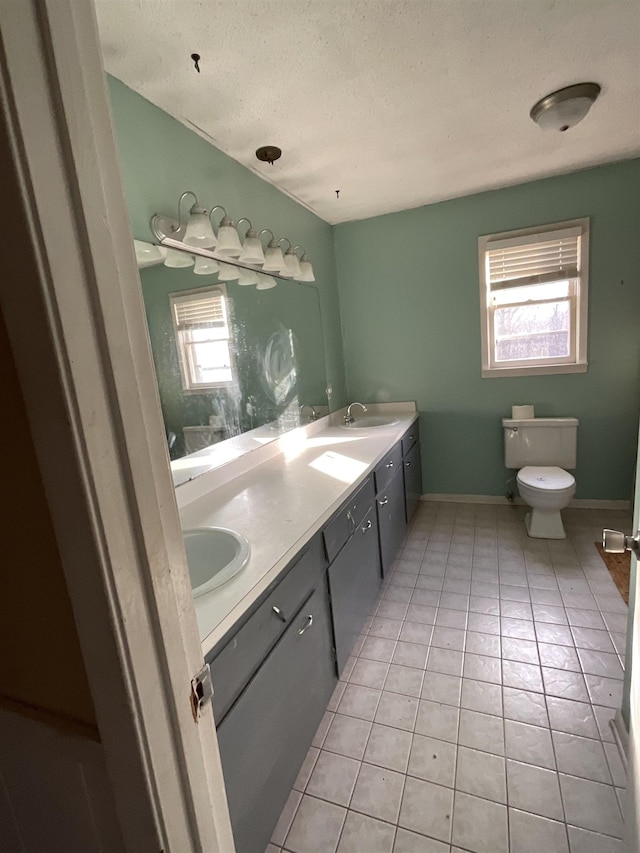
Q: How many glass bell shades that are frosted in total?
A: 6